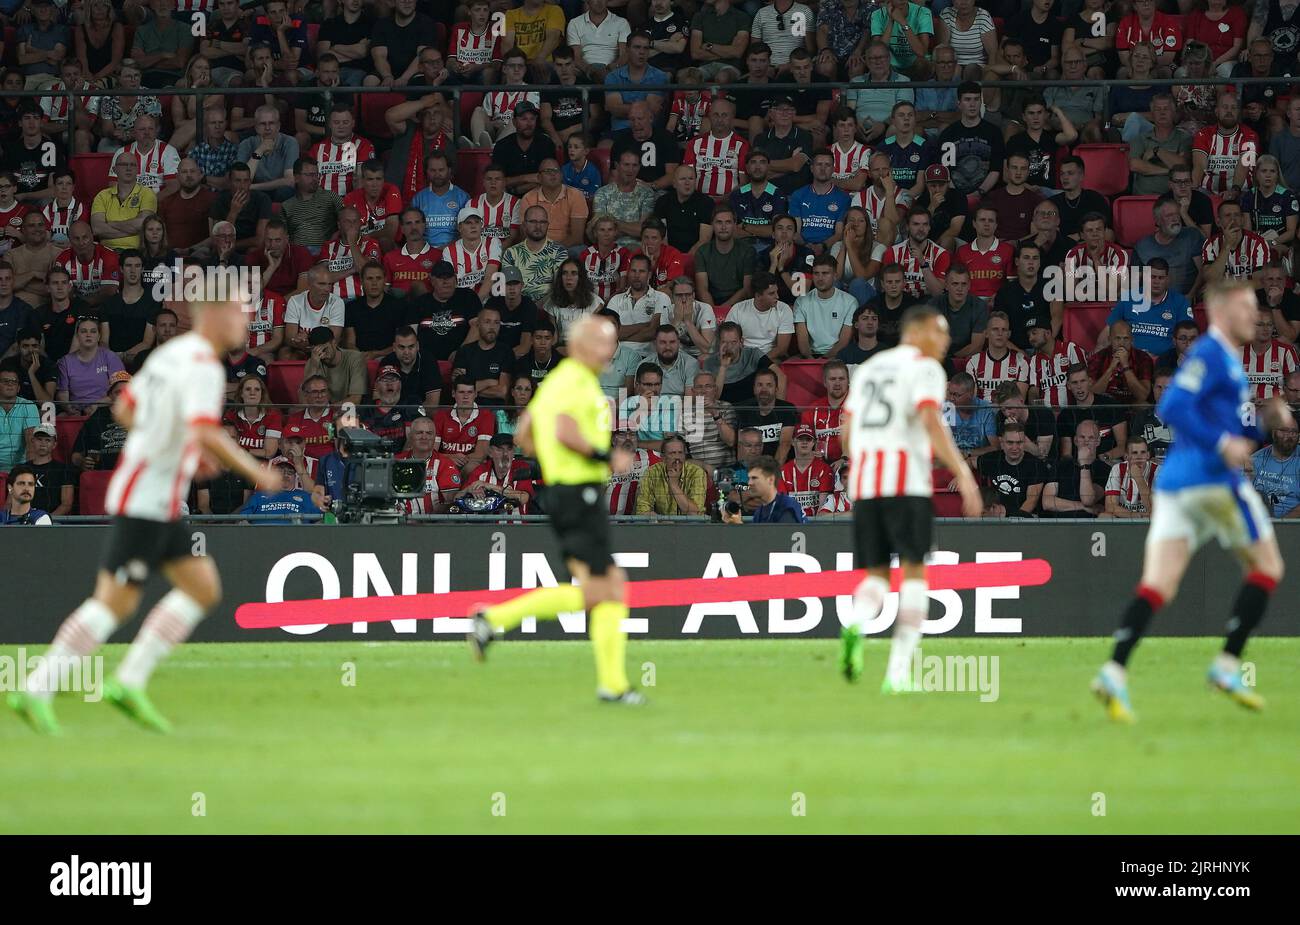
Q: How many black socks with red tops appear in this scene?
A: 2